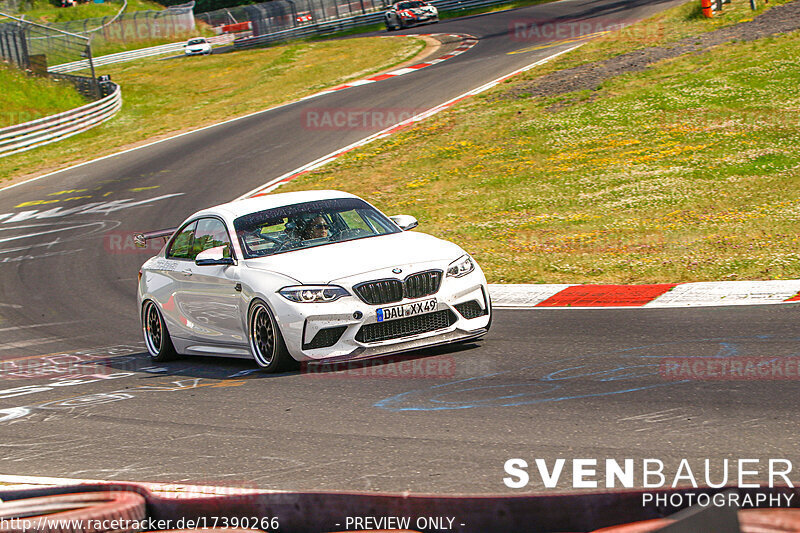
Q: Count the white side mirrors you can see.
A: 2